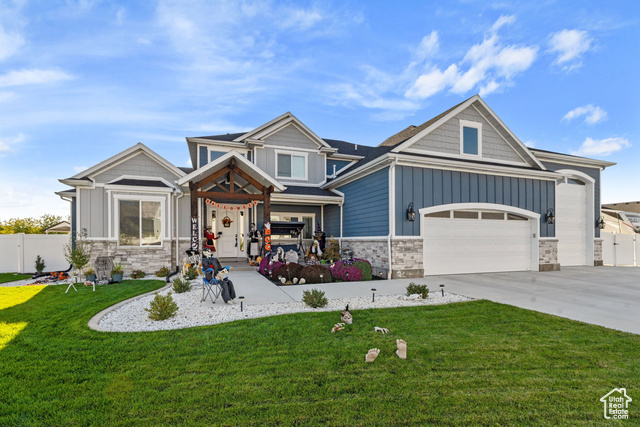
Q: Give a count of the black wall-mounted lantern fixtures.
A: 3